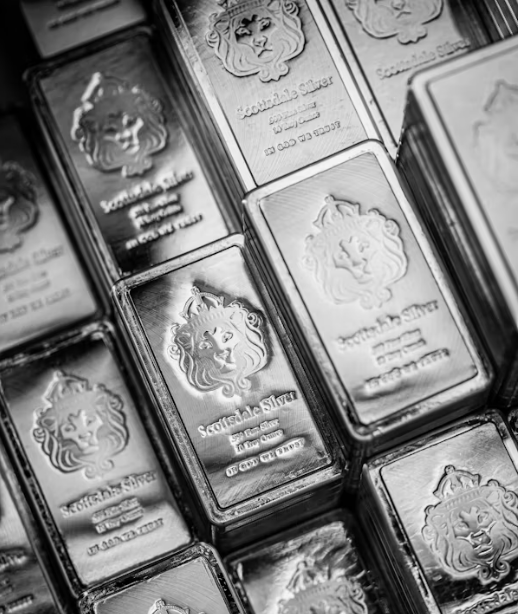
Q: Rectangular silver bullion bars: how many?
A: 13